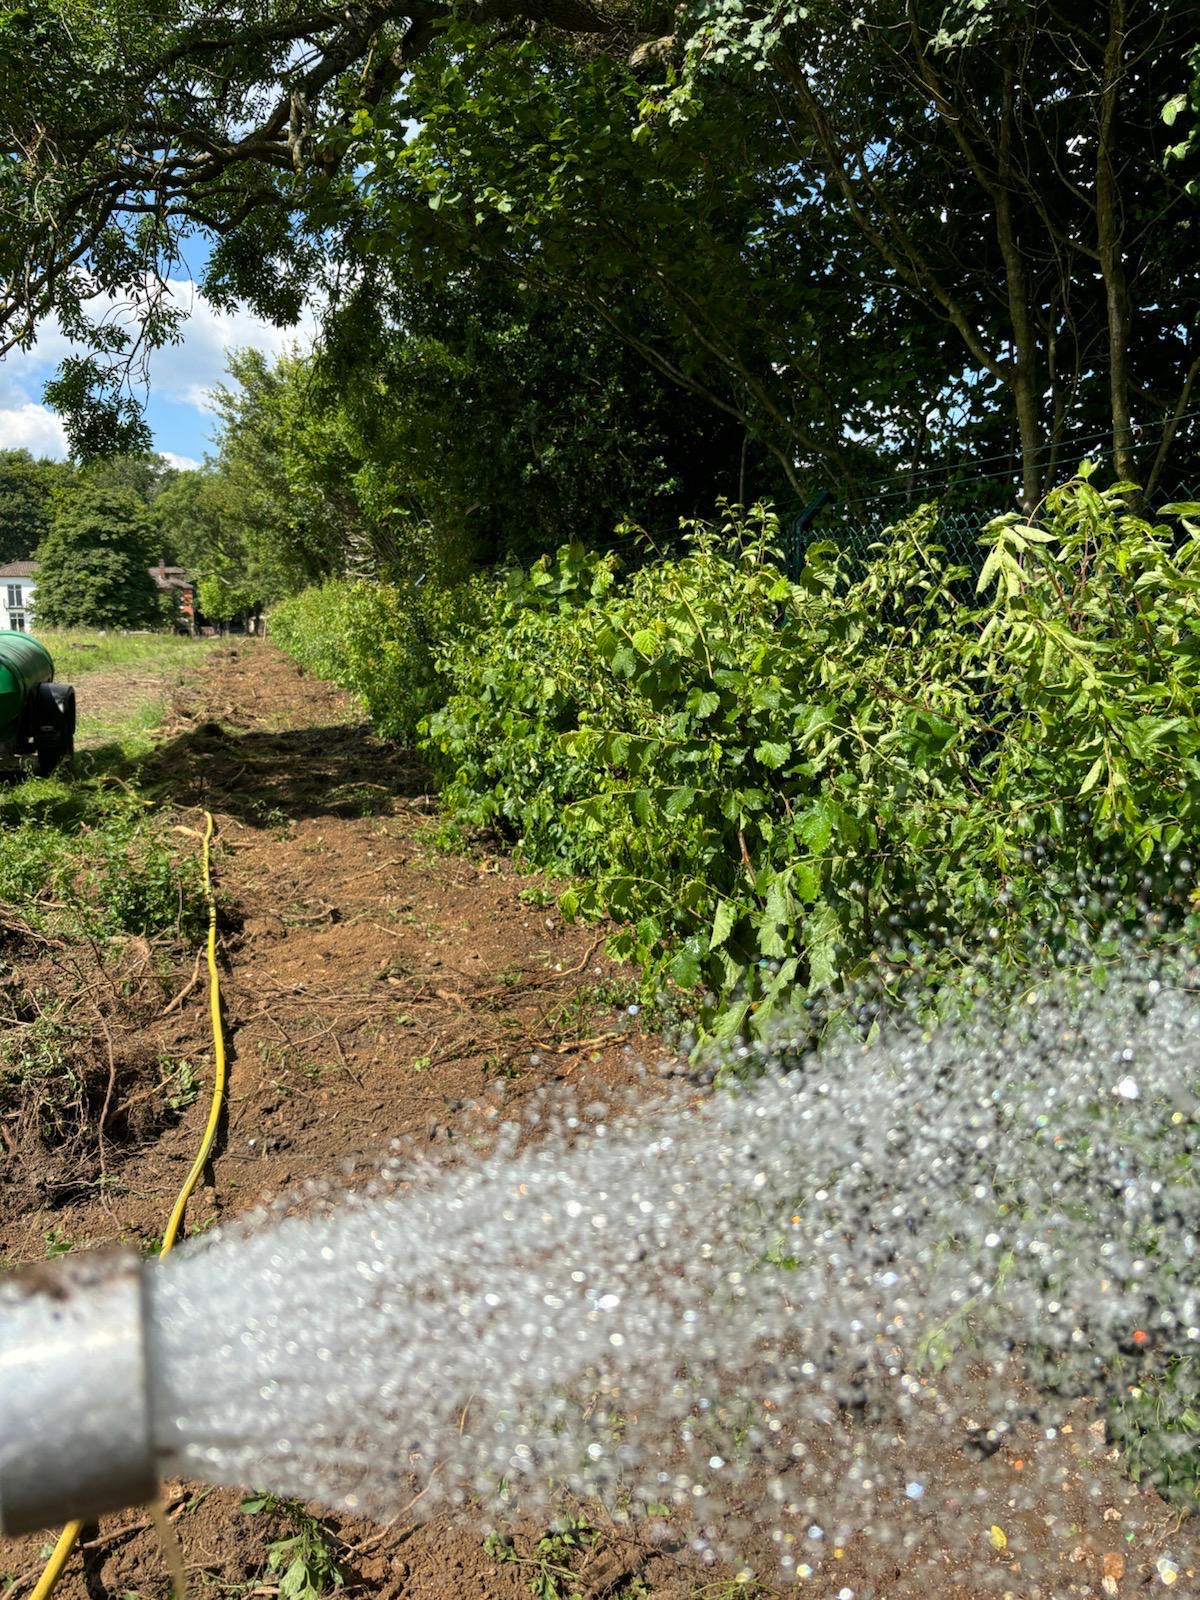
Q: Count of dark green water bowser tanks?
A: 1